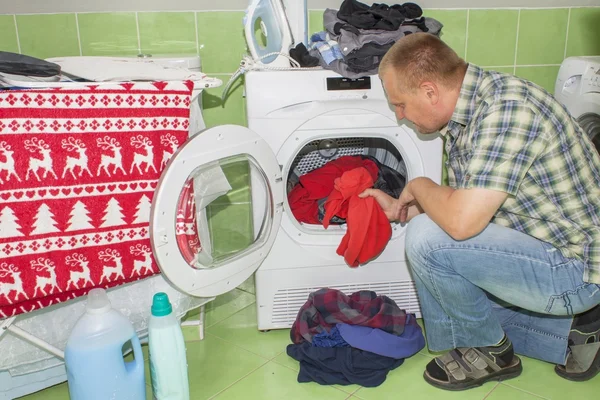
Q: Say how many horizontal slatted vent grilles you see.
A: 1